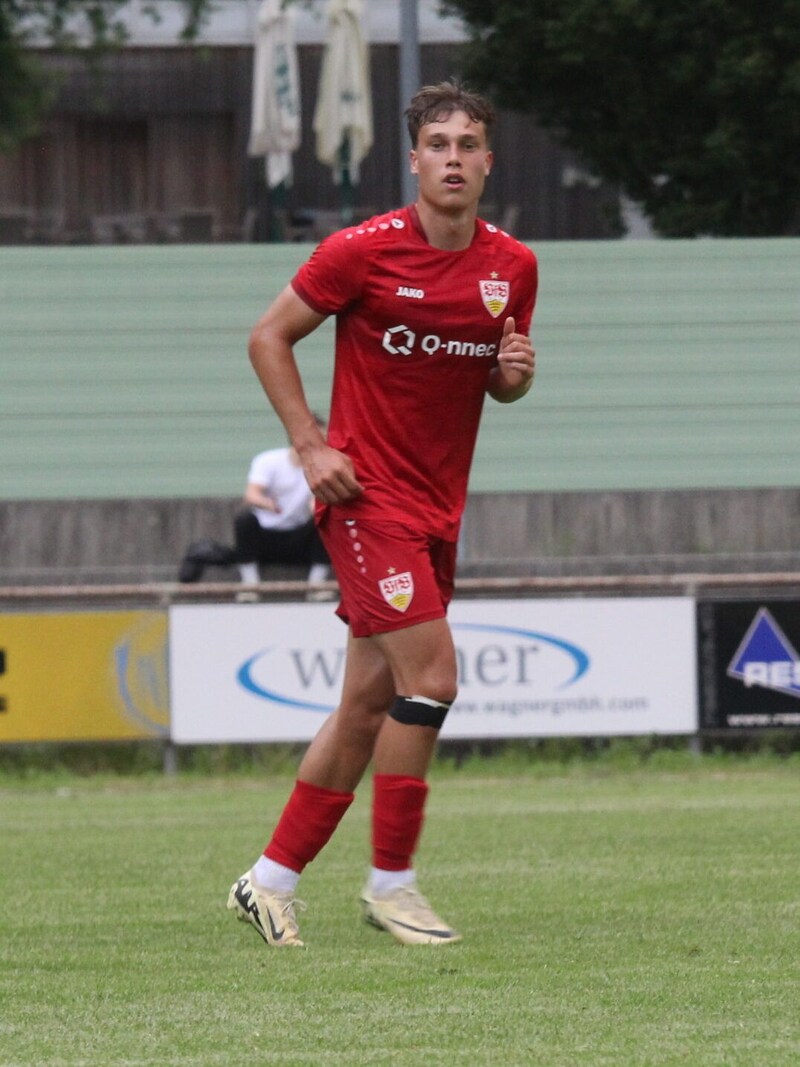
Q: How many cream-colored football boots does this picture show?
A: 2